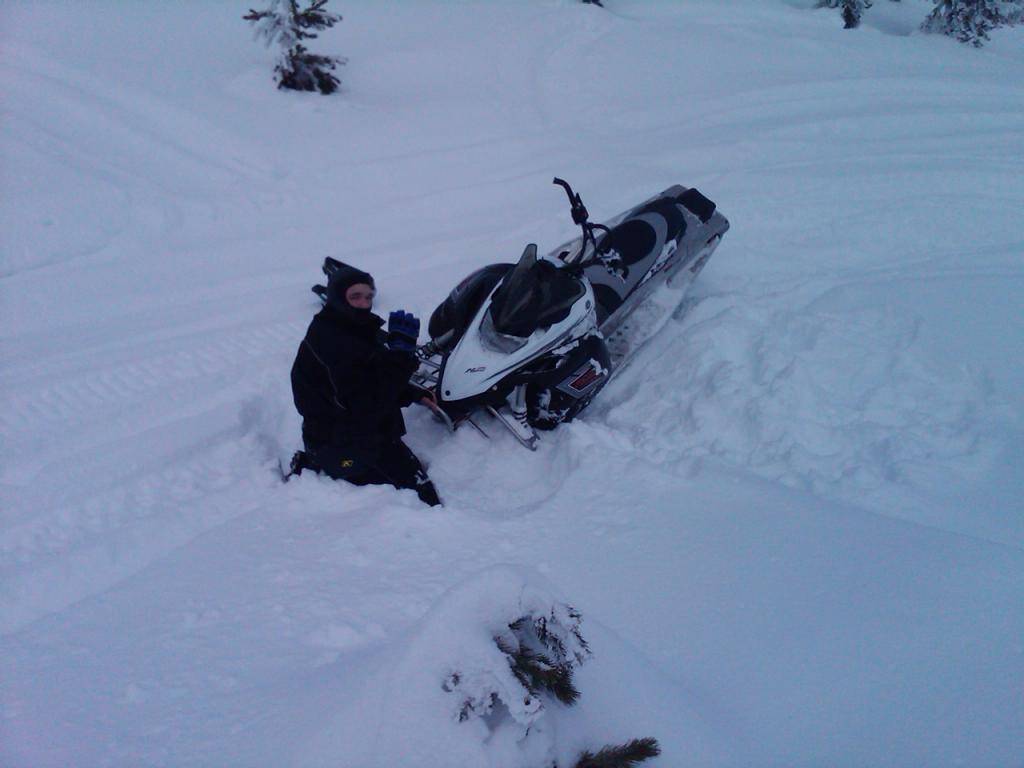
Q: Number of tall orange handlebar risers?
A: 0